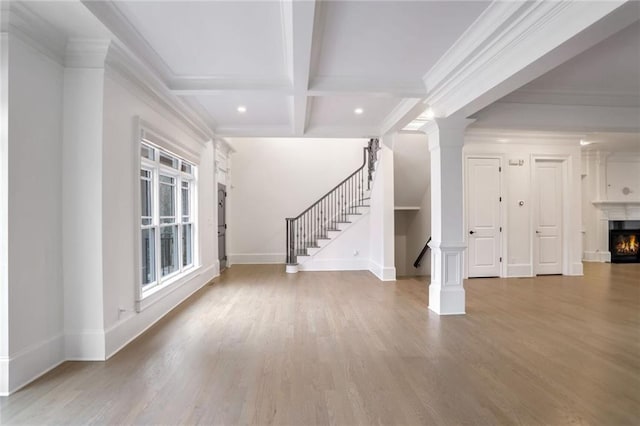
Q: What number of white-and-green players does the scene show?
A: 0